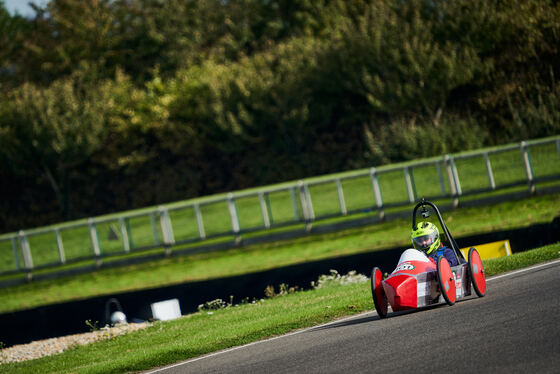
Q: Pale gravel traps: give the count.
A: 1